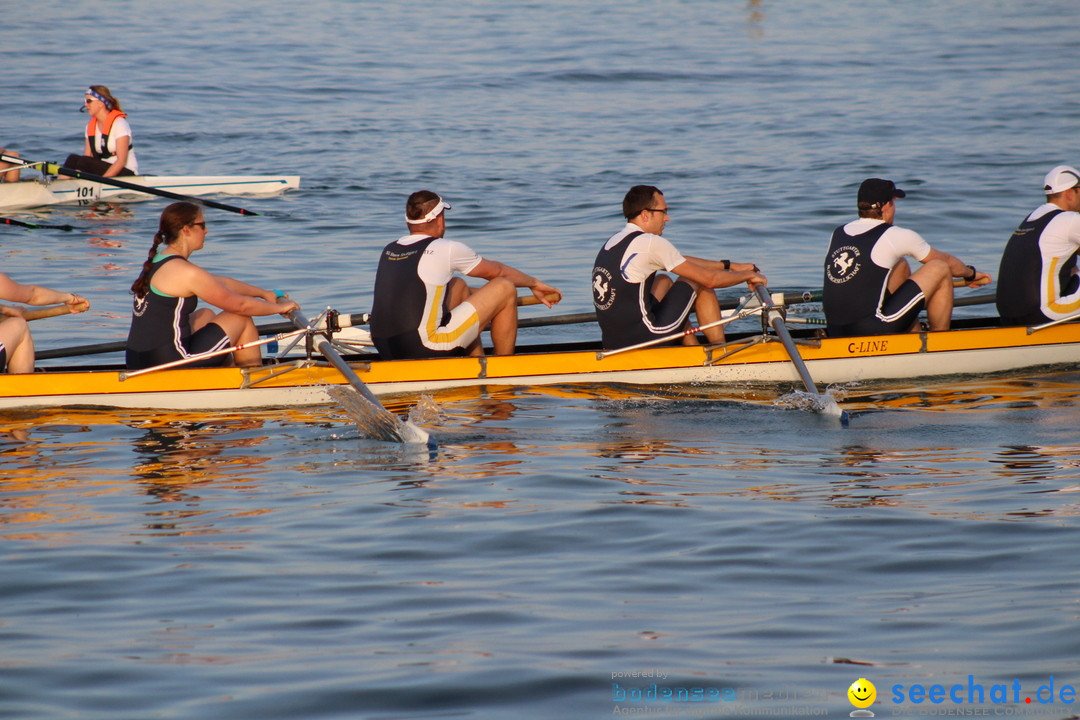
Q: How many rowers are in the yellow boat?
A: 6